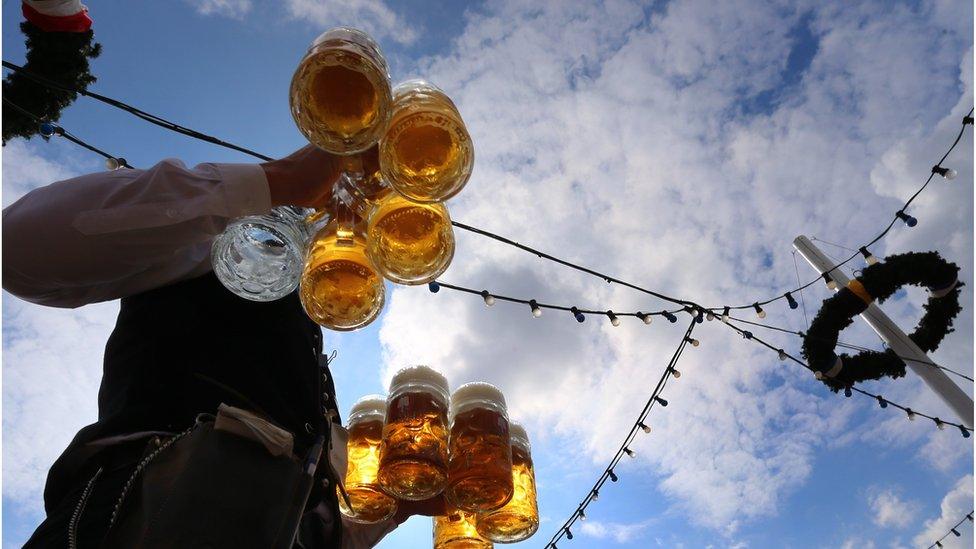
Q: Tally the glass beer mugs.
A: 10